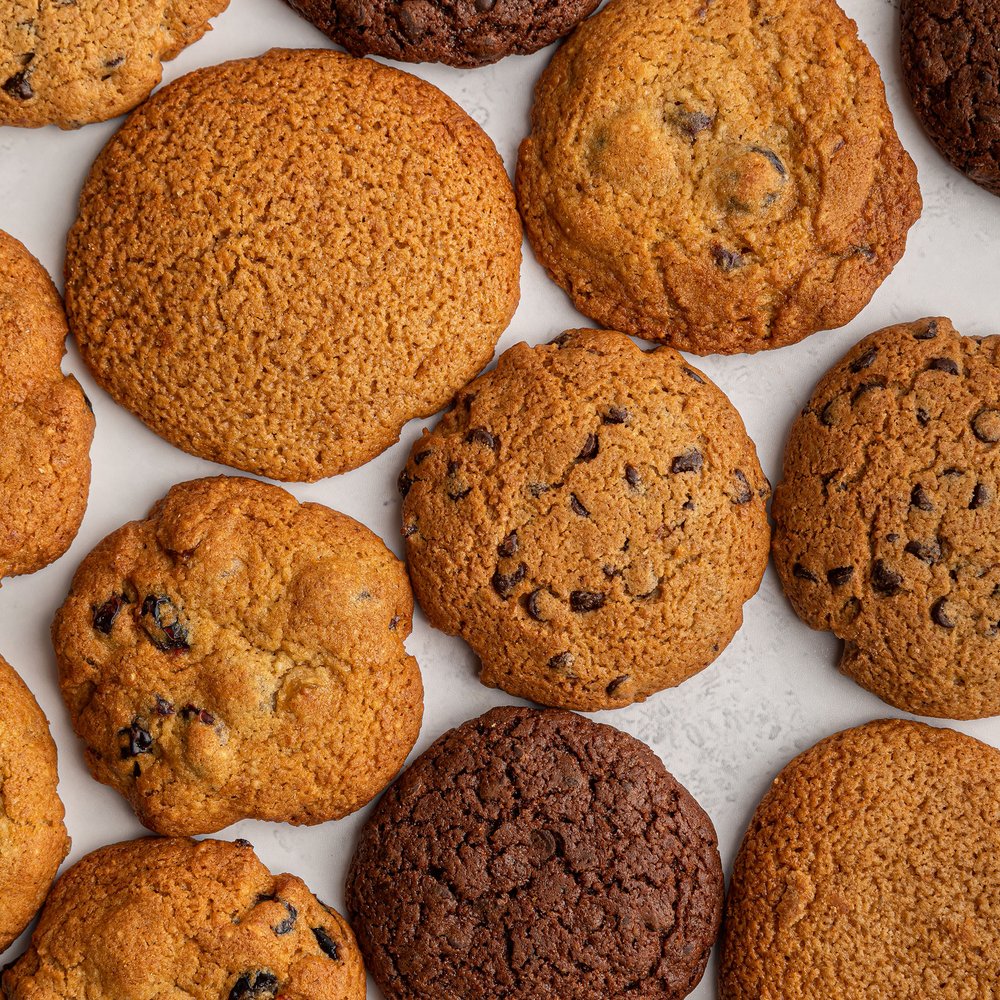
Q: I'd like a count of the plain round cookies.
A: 2